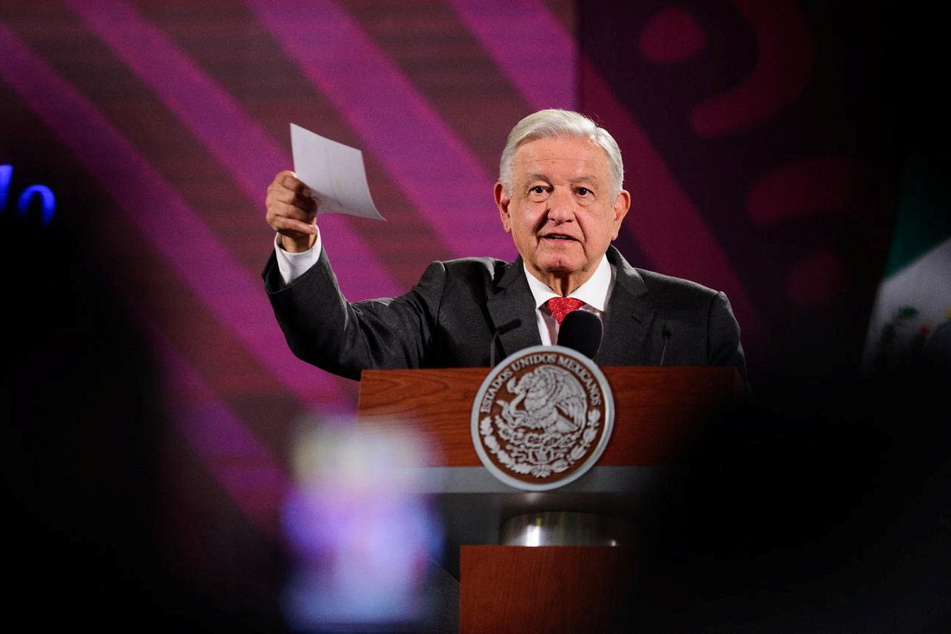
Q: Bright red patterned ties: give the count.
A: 1